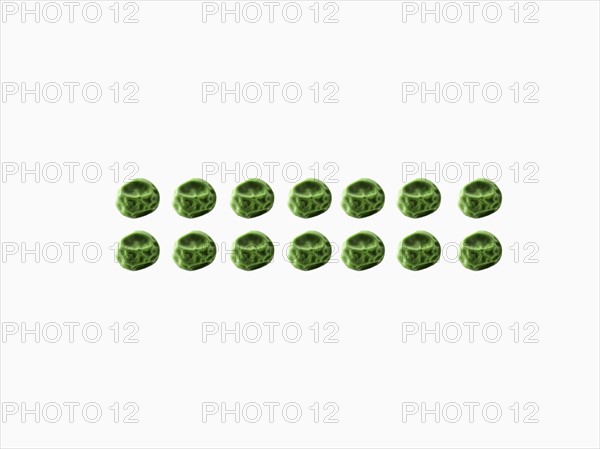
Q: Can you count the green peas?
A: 14